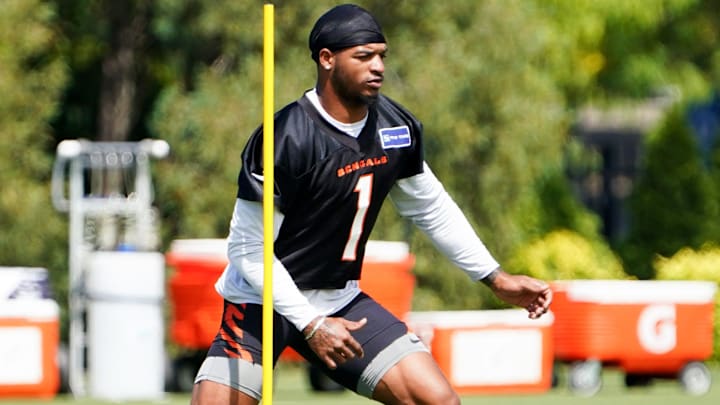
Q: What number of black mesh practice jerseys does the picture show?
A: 1